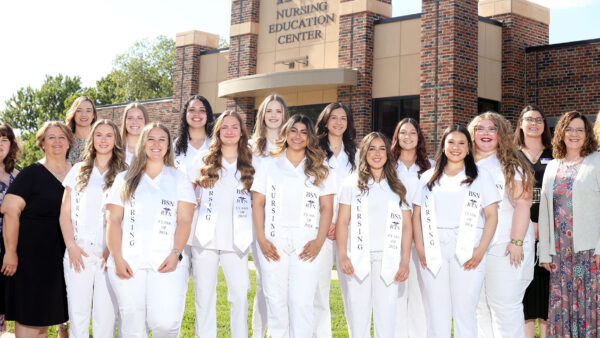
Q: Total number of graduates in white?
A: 12